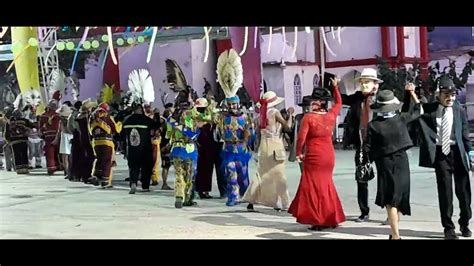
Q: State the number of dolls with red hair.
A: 0